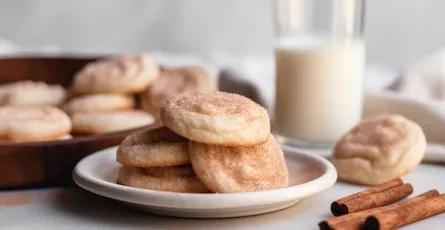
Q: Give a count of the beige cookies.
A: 11